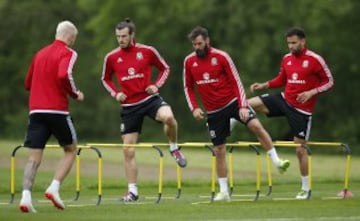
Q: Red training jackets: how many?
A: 4